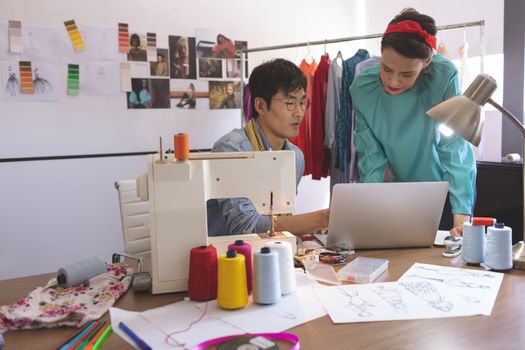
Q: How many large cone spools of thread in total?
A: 8